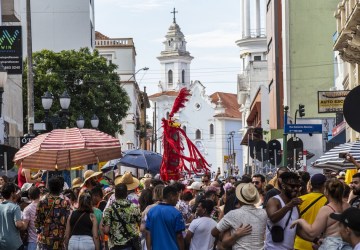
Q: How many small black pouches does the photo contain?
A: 1